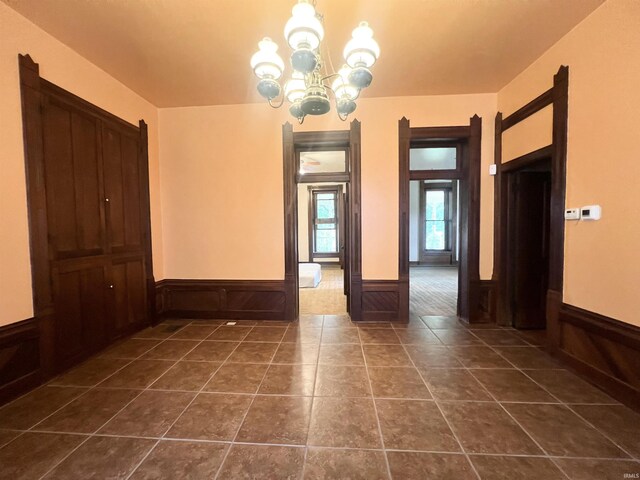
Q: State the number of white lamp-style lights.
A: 5